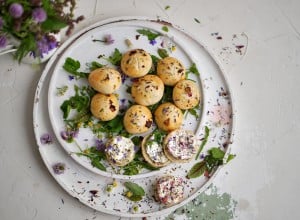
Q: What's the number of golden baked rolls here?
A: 8